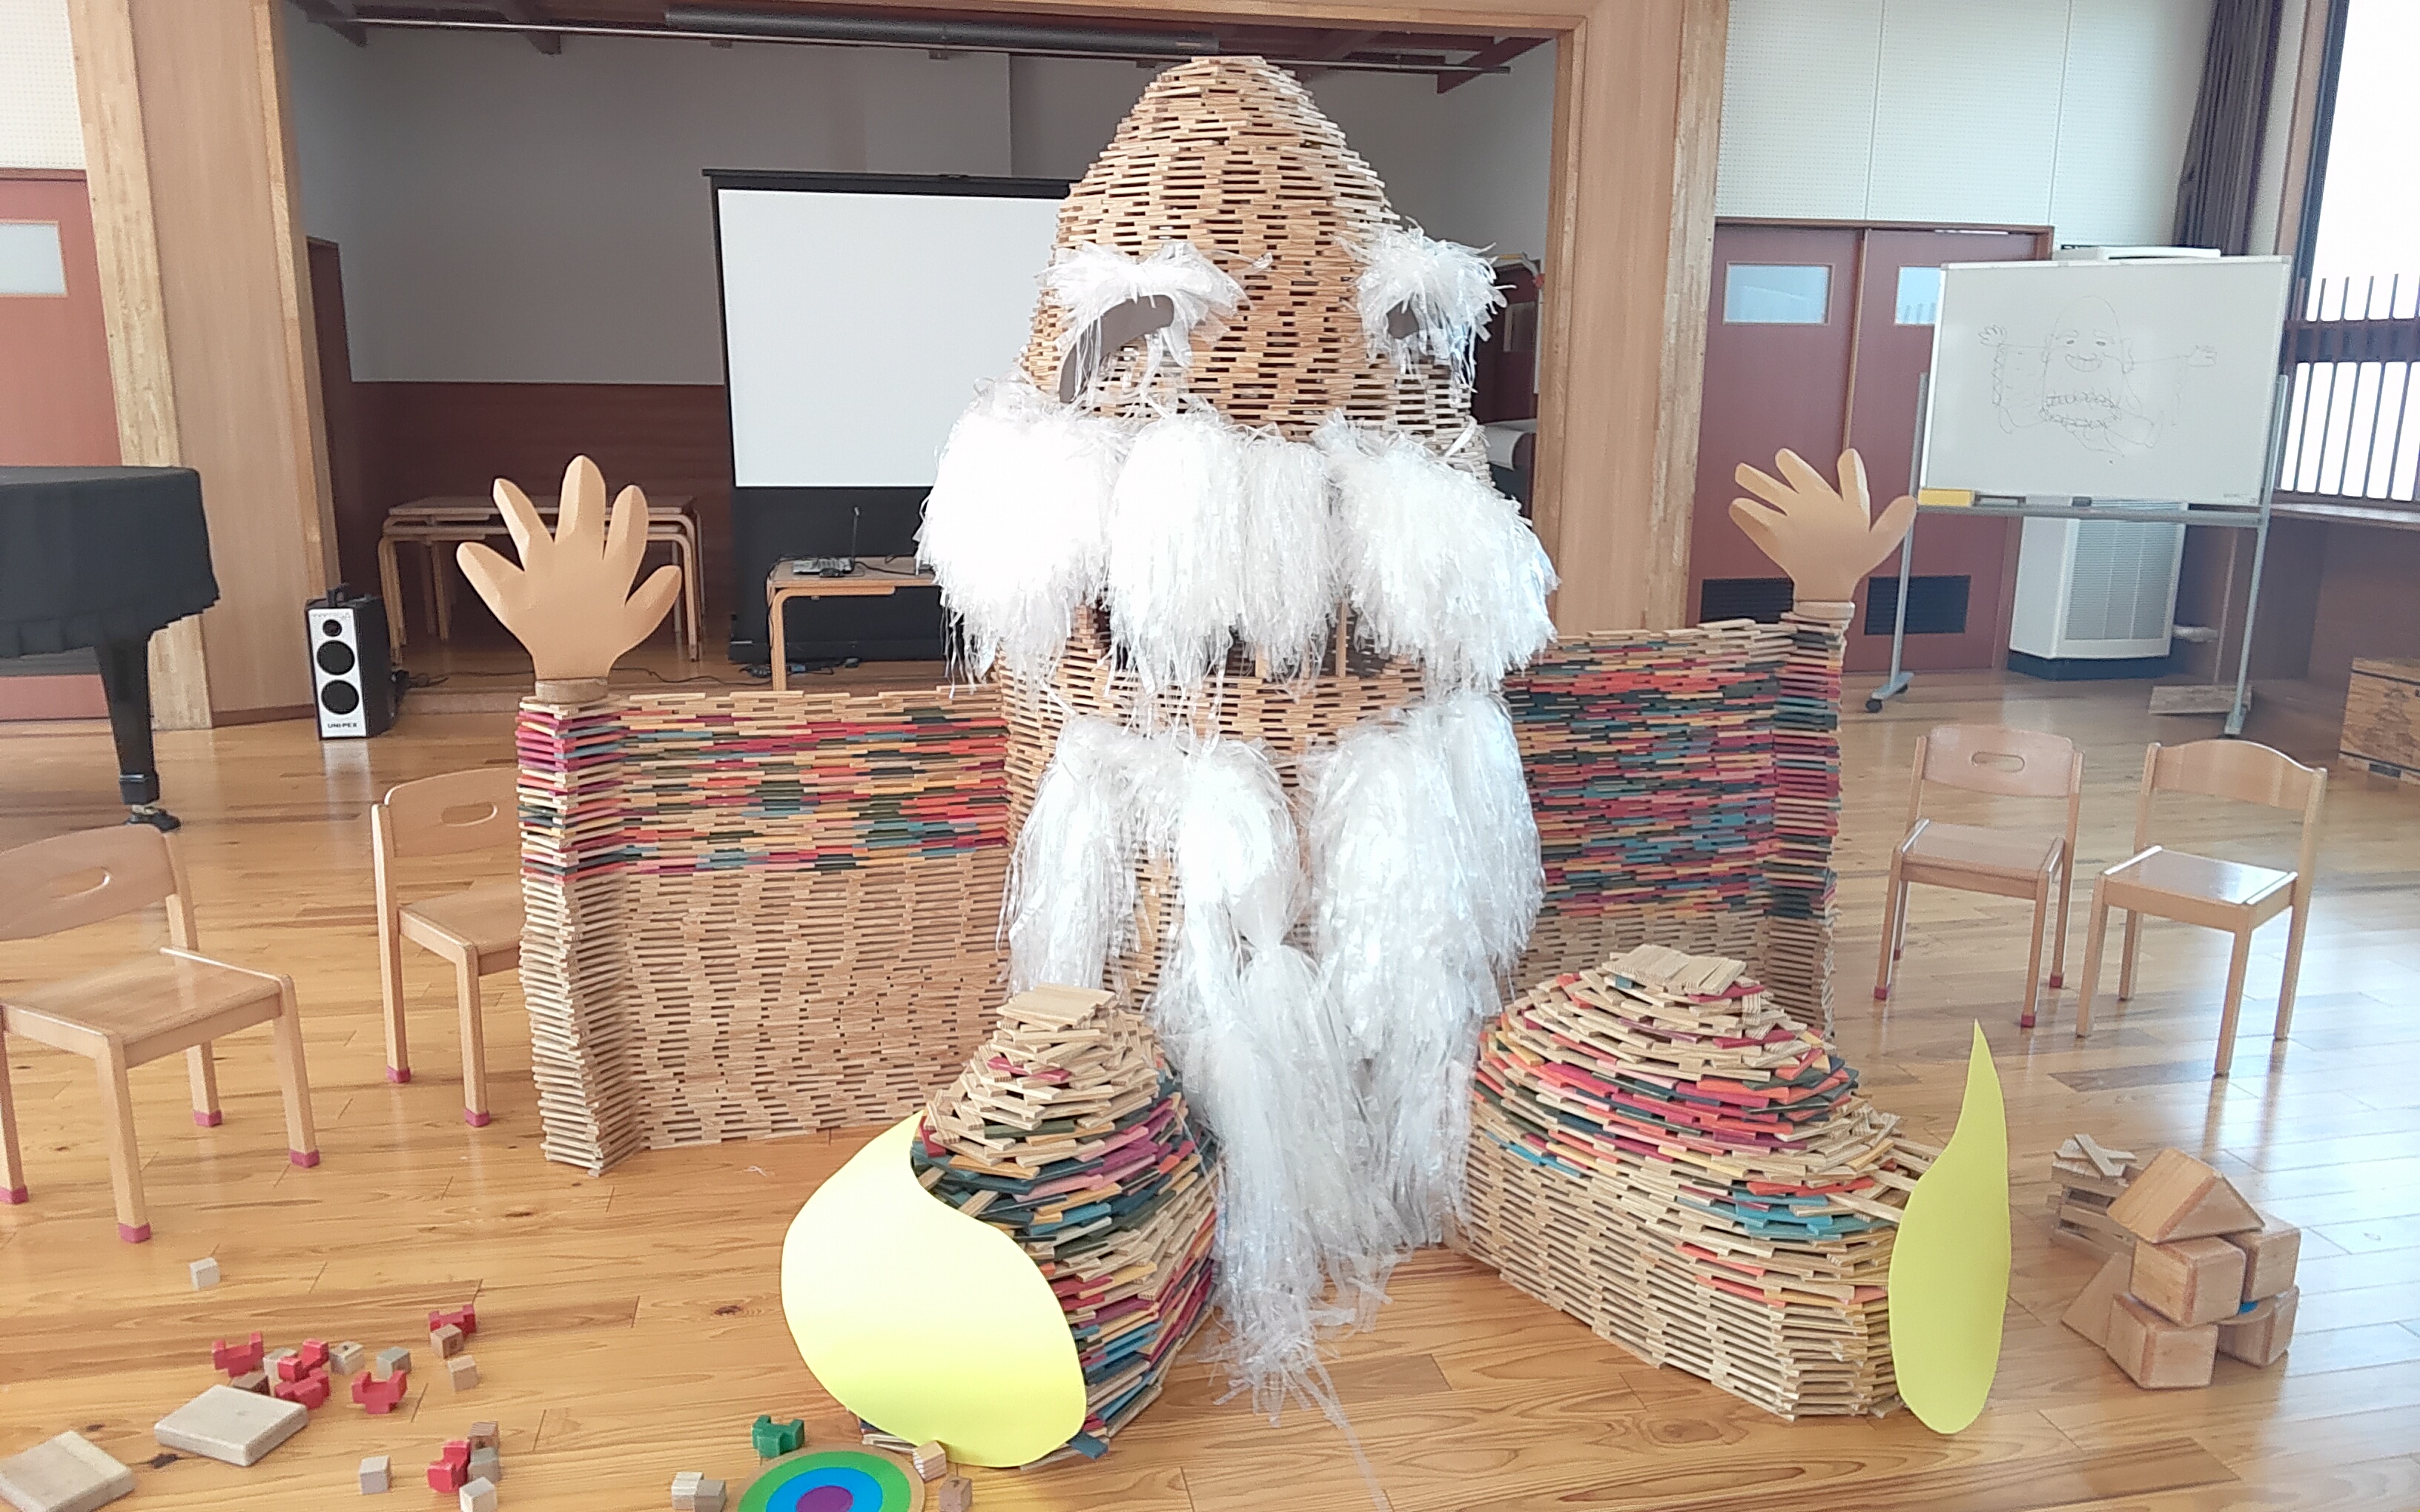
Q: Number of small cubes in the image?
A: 15